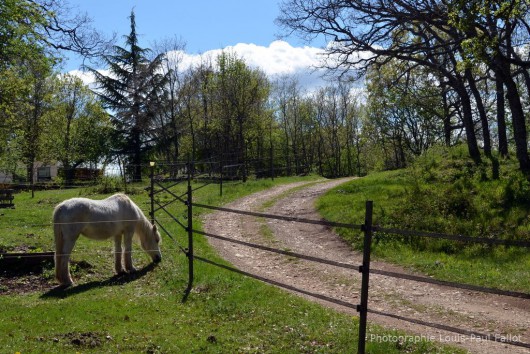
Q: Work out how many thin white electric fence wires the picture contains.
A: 2